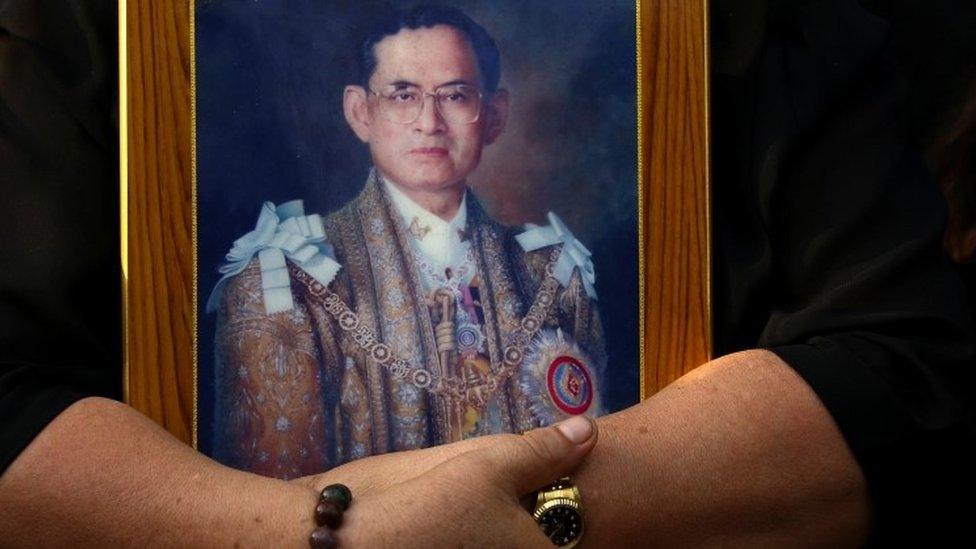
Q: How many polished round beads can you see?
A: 3